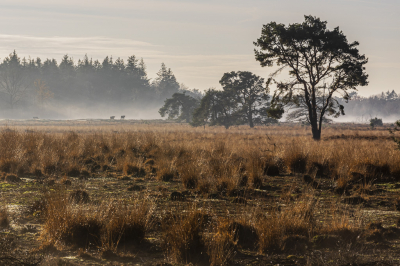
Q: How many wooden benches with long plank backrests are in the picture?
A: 0